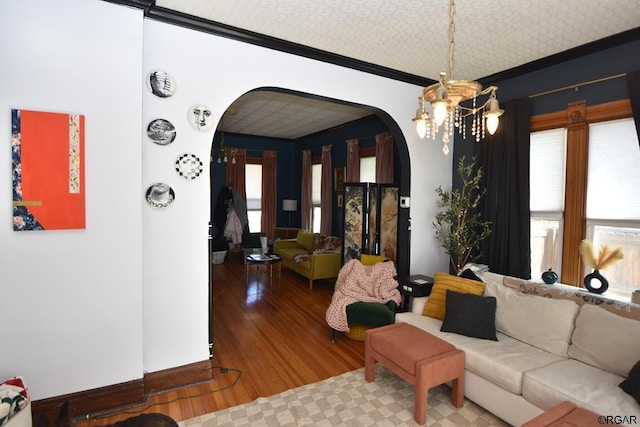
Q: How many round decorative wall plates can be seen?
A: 5